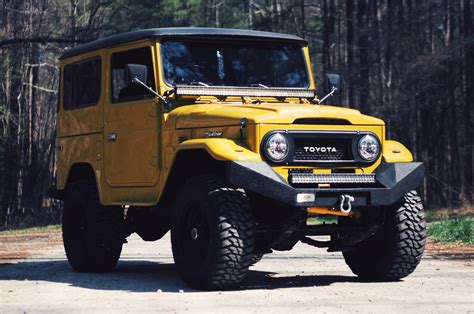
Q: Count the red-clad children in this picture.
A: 0